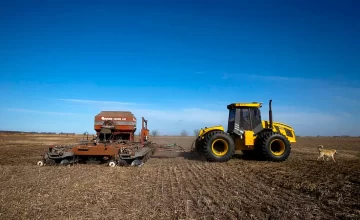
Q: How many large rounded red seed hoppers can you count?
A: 1